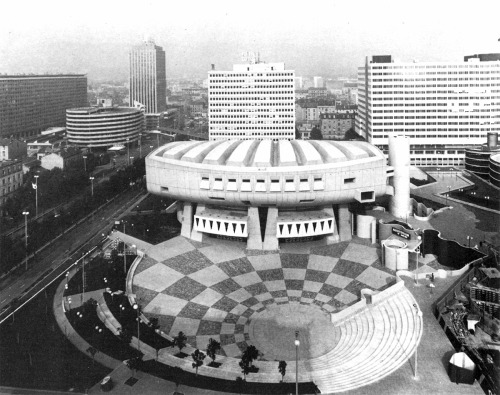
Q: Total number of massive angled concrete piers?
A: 6